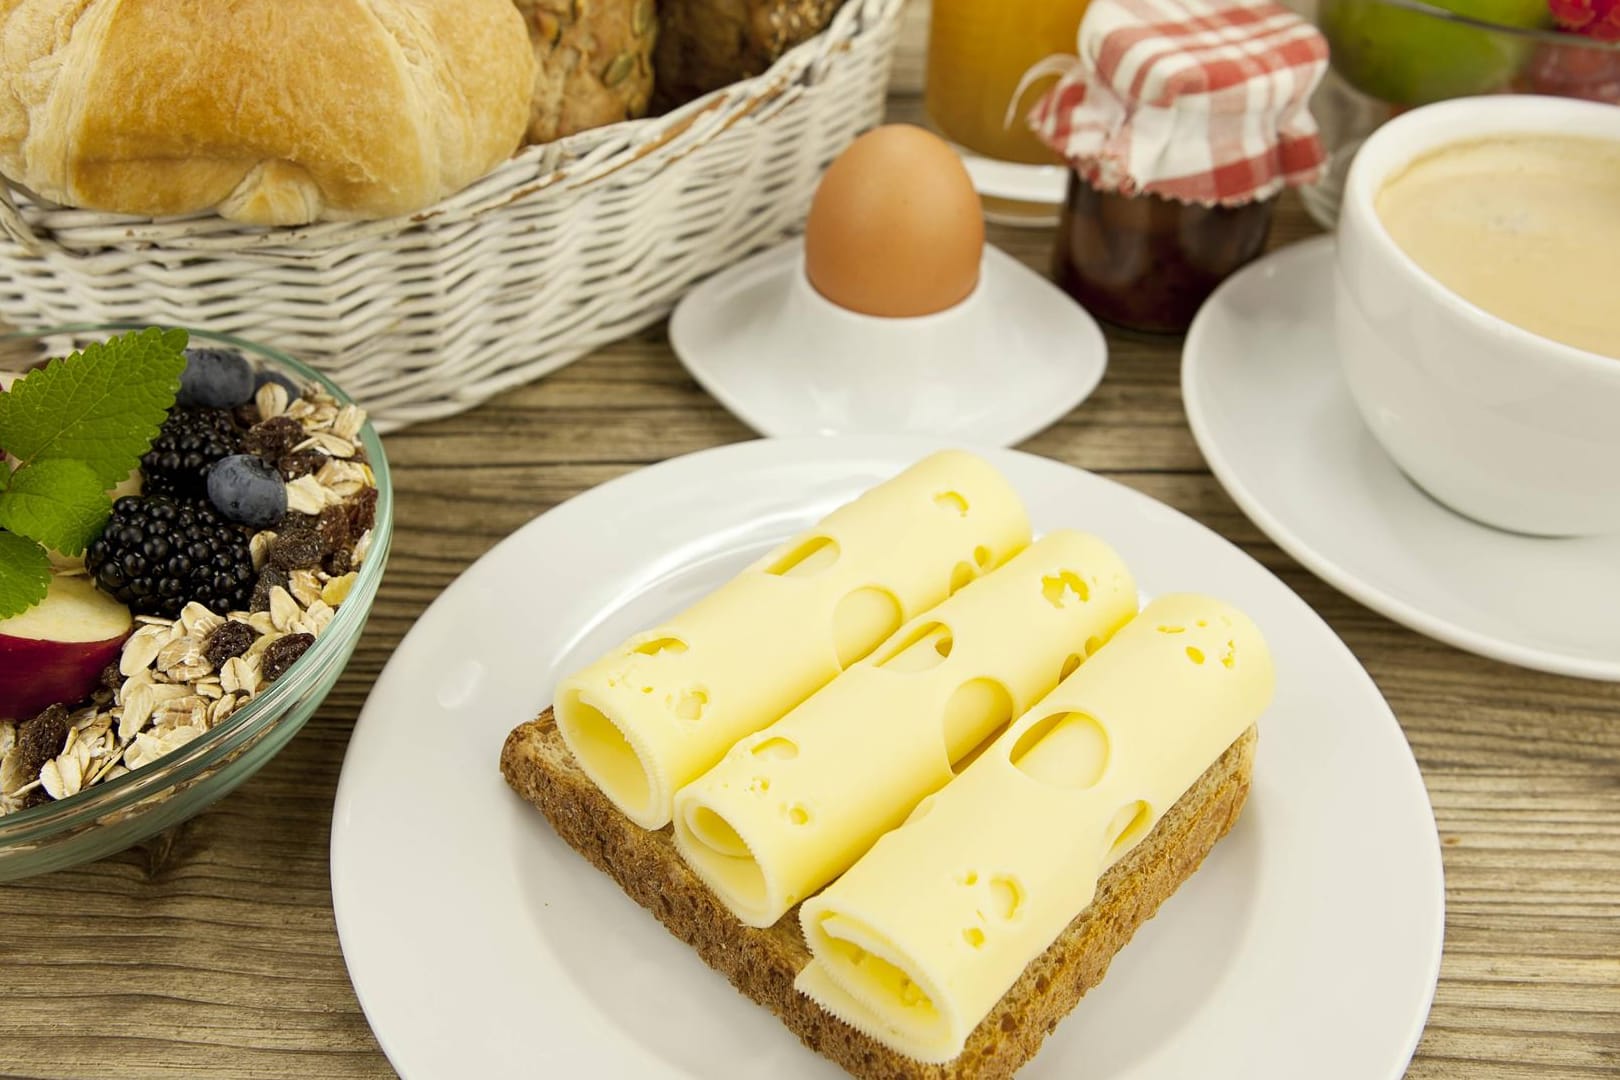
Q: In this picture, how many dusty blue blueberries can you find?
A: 3